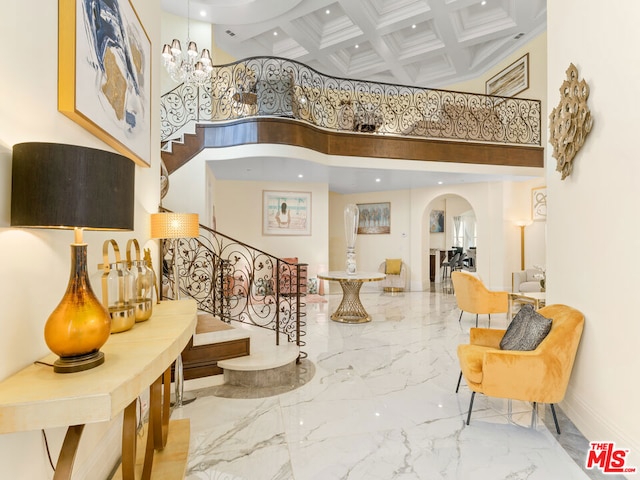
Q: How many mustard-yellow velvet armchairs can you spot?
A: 2